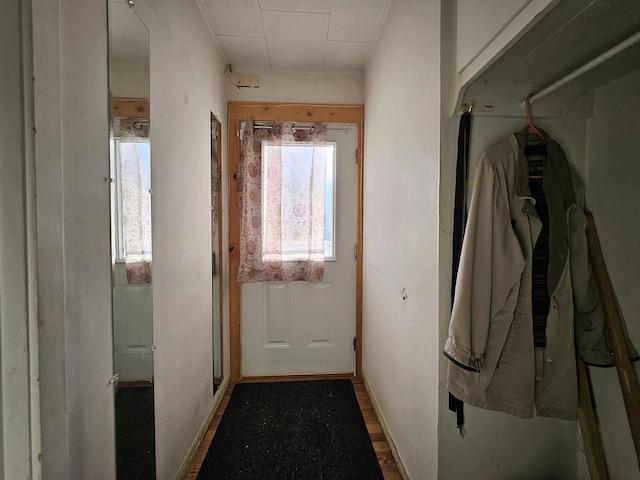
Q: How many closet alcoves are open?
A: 1